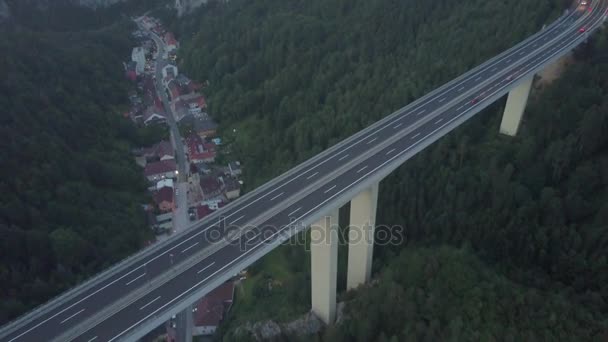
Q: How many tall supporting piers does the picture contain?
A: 3